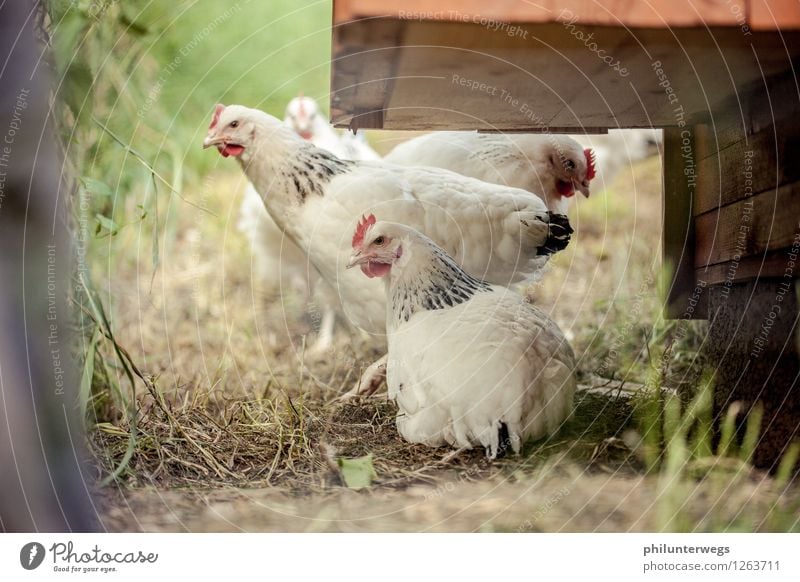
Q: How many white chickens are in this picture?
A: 4